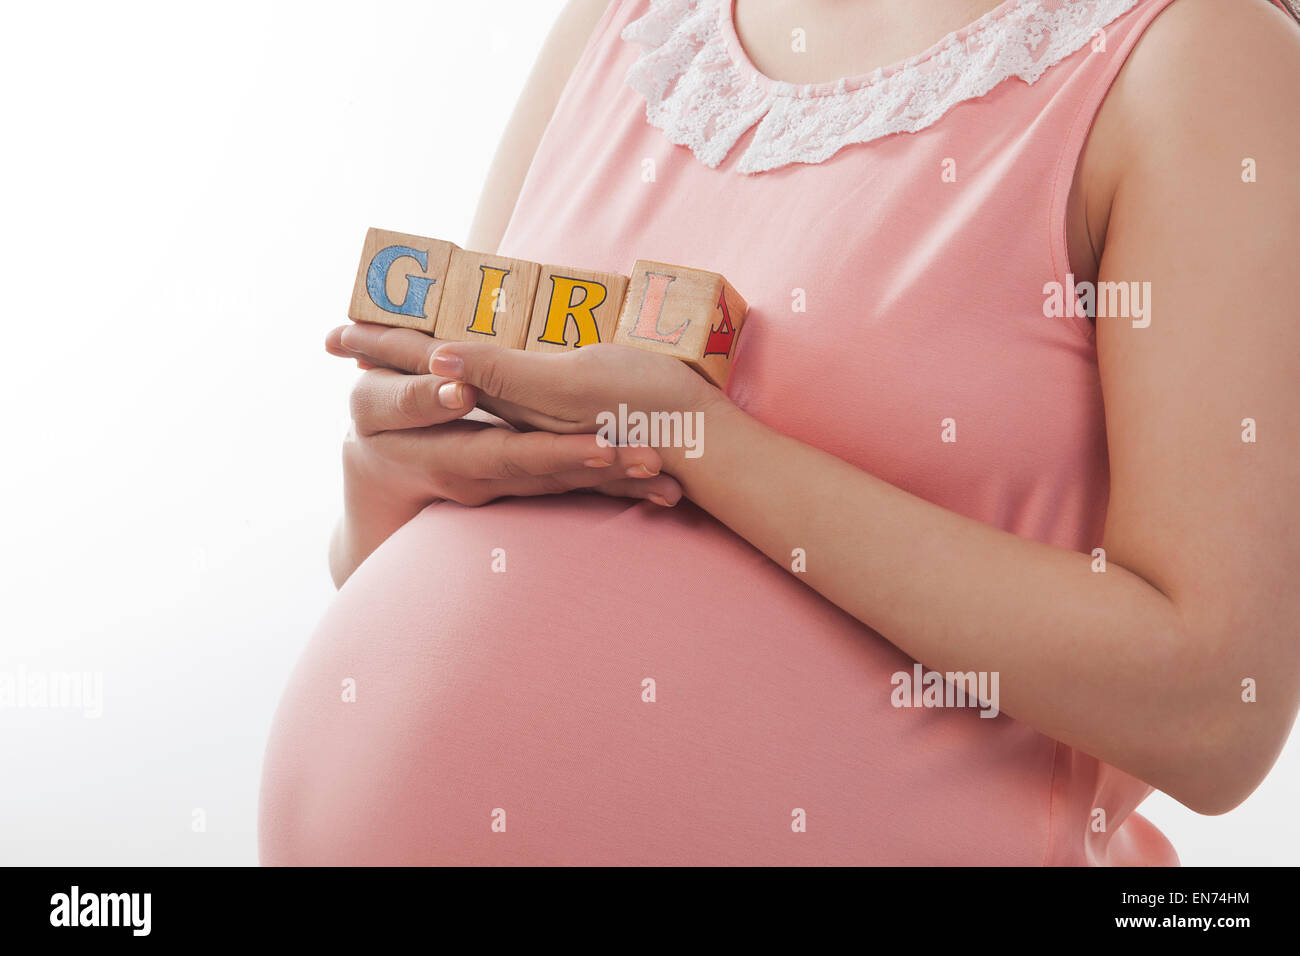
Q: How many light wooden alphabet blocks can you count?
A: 4